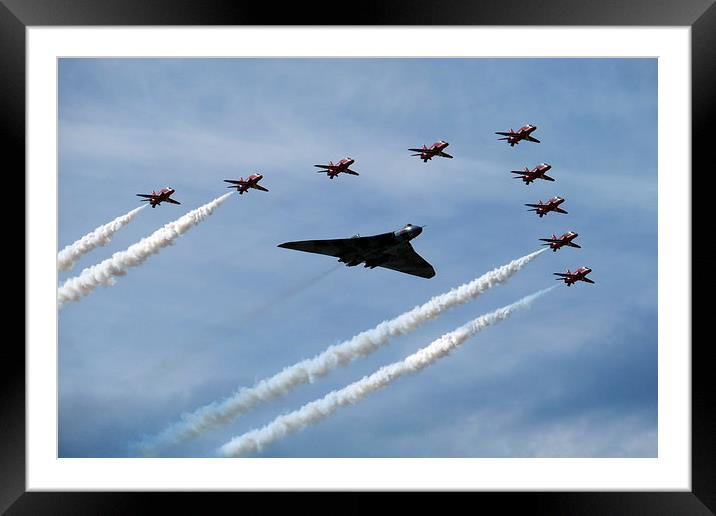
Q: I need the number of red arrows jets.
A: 9